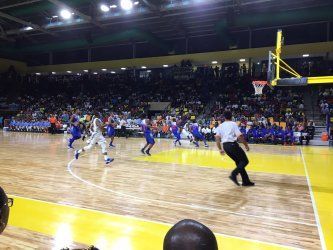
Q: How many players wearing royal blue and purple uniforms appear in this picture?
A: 5